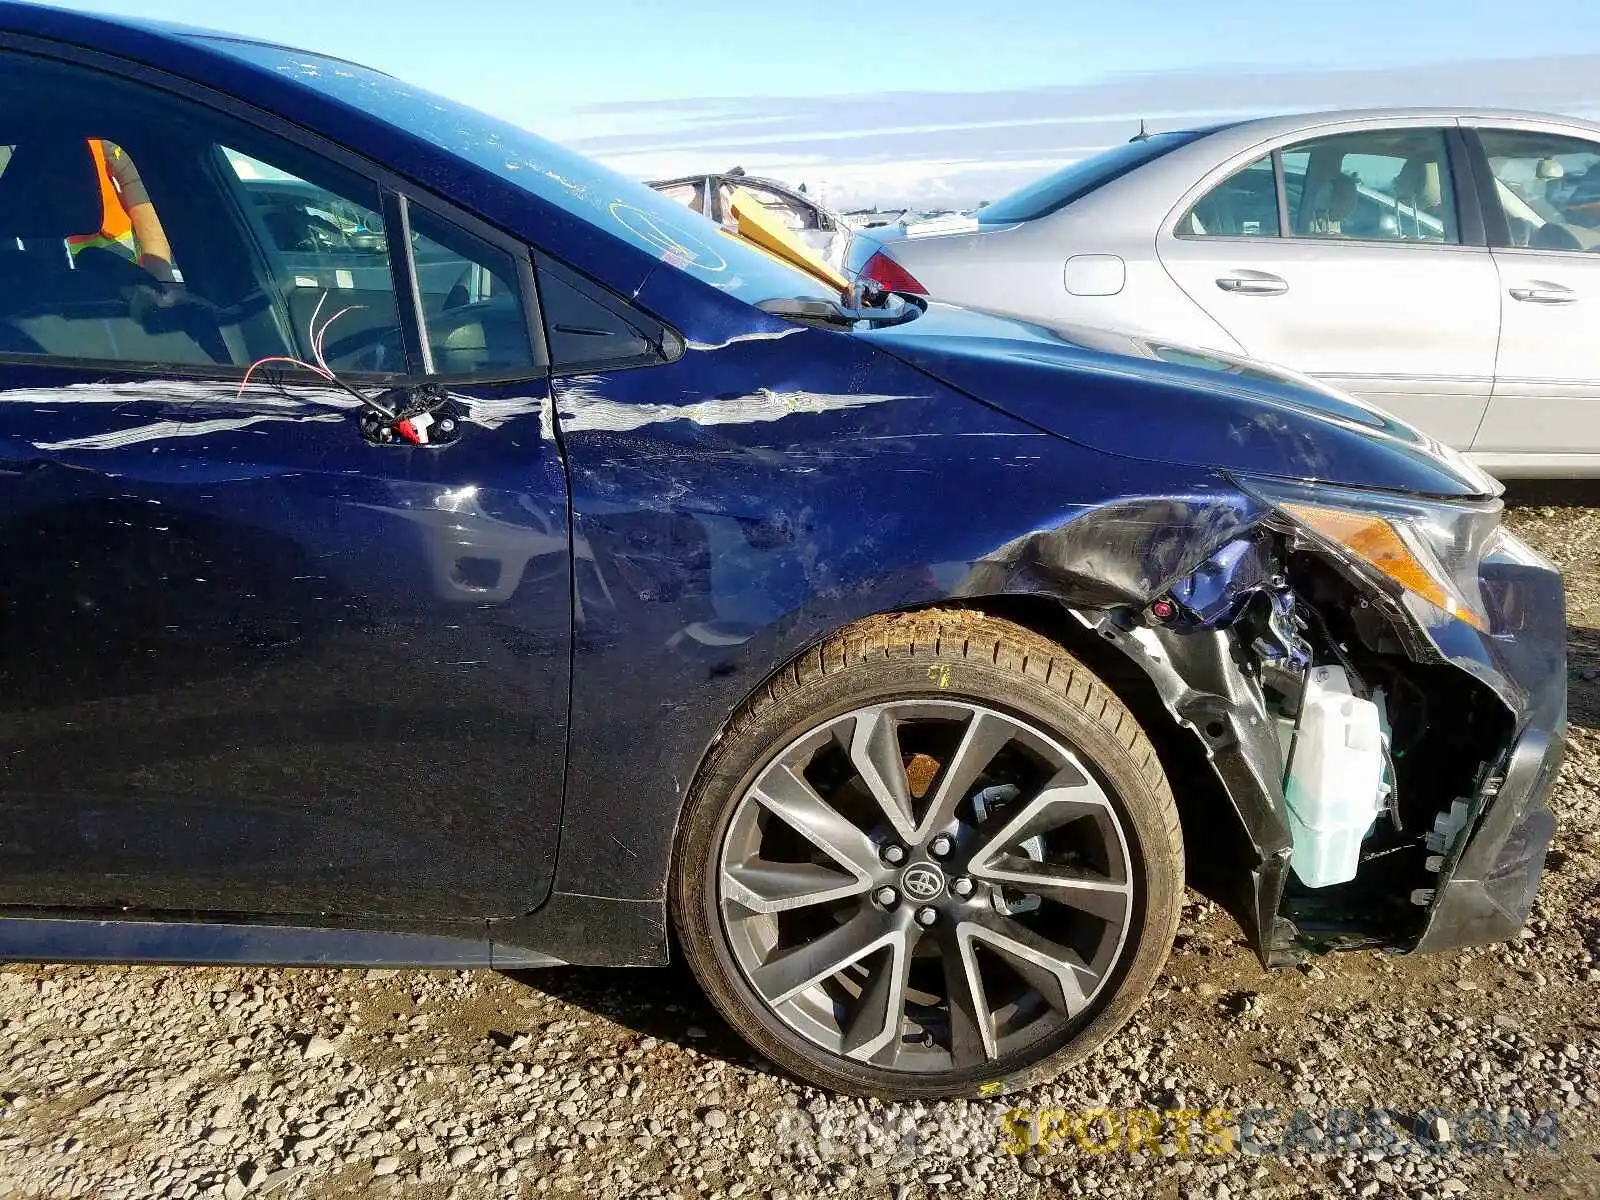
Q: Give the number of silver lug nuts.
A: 5